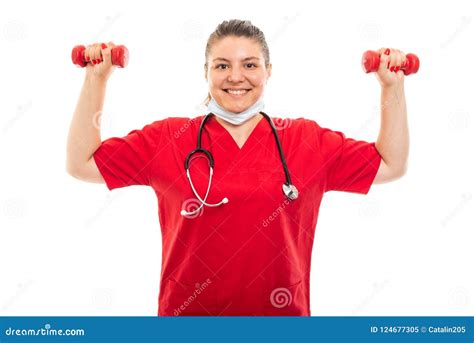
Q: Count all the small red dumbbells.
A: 2